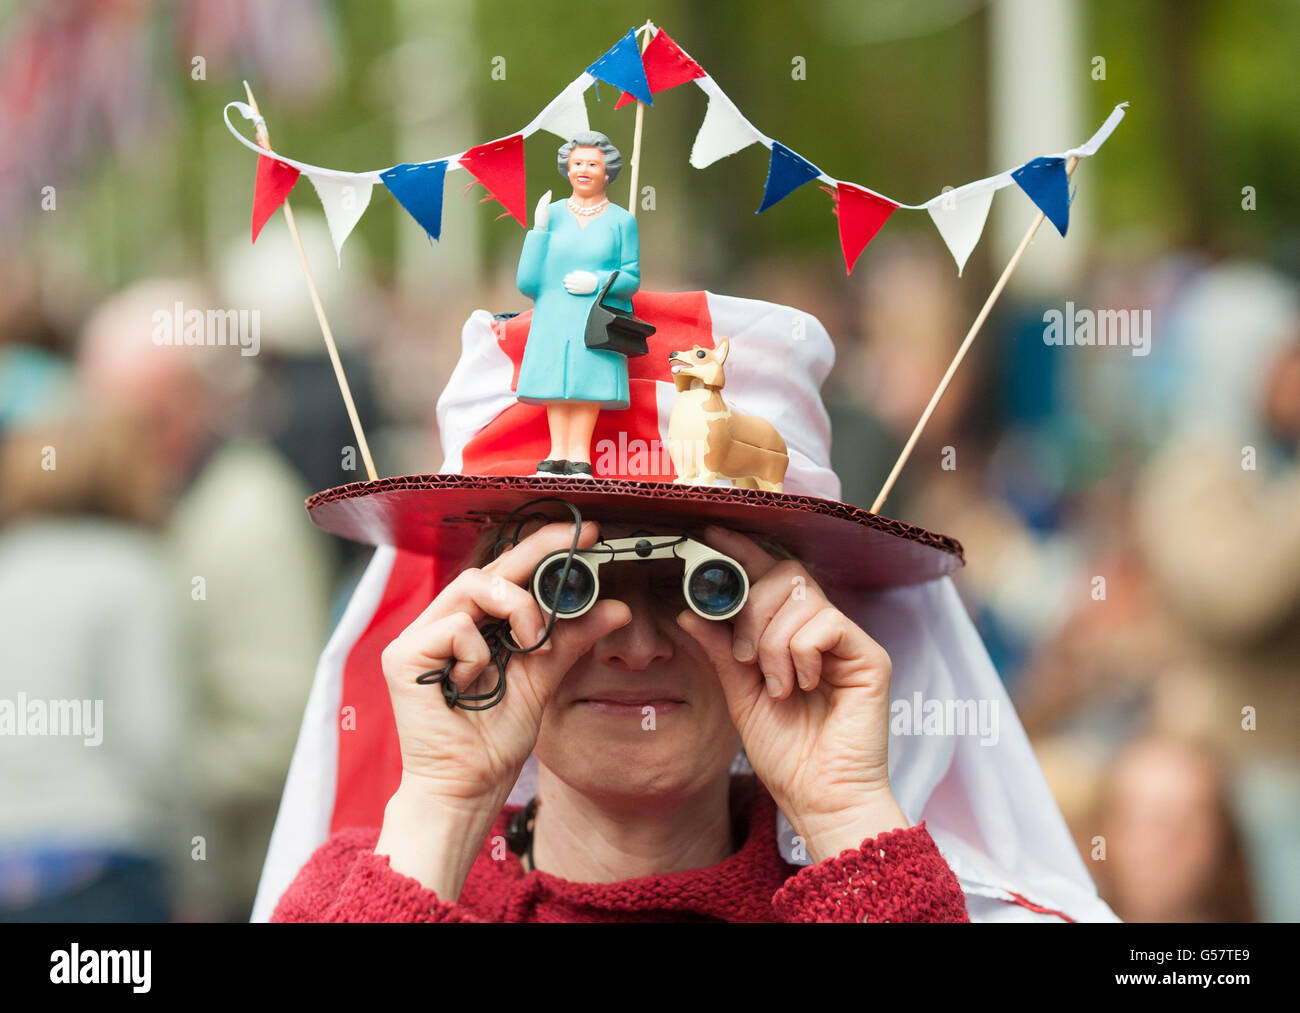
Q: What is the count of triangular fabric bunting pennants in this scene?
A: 12